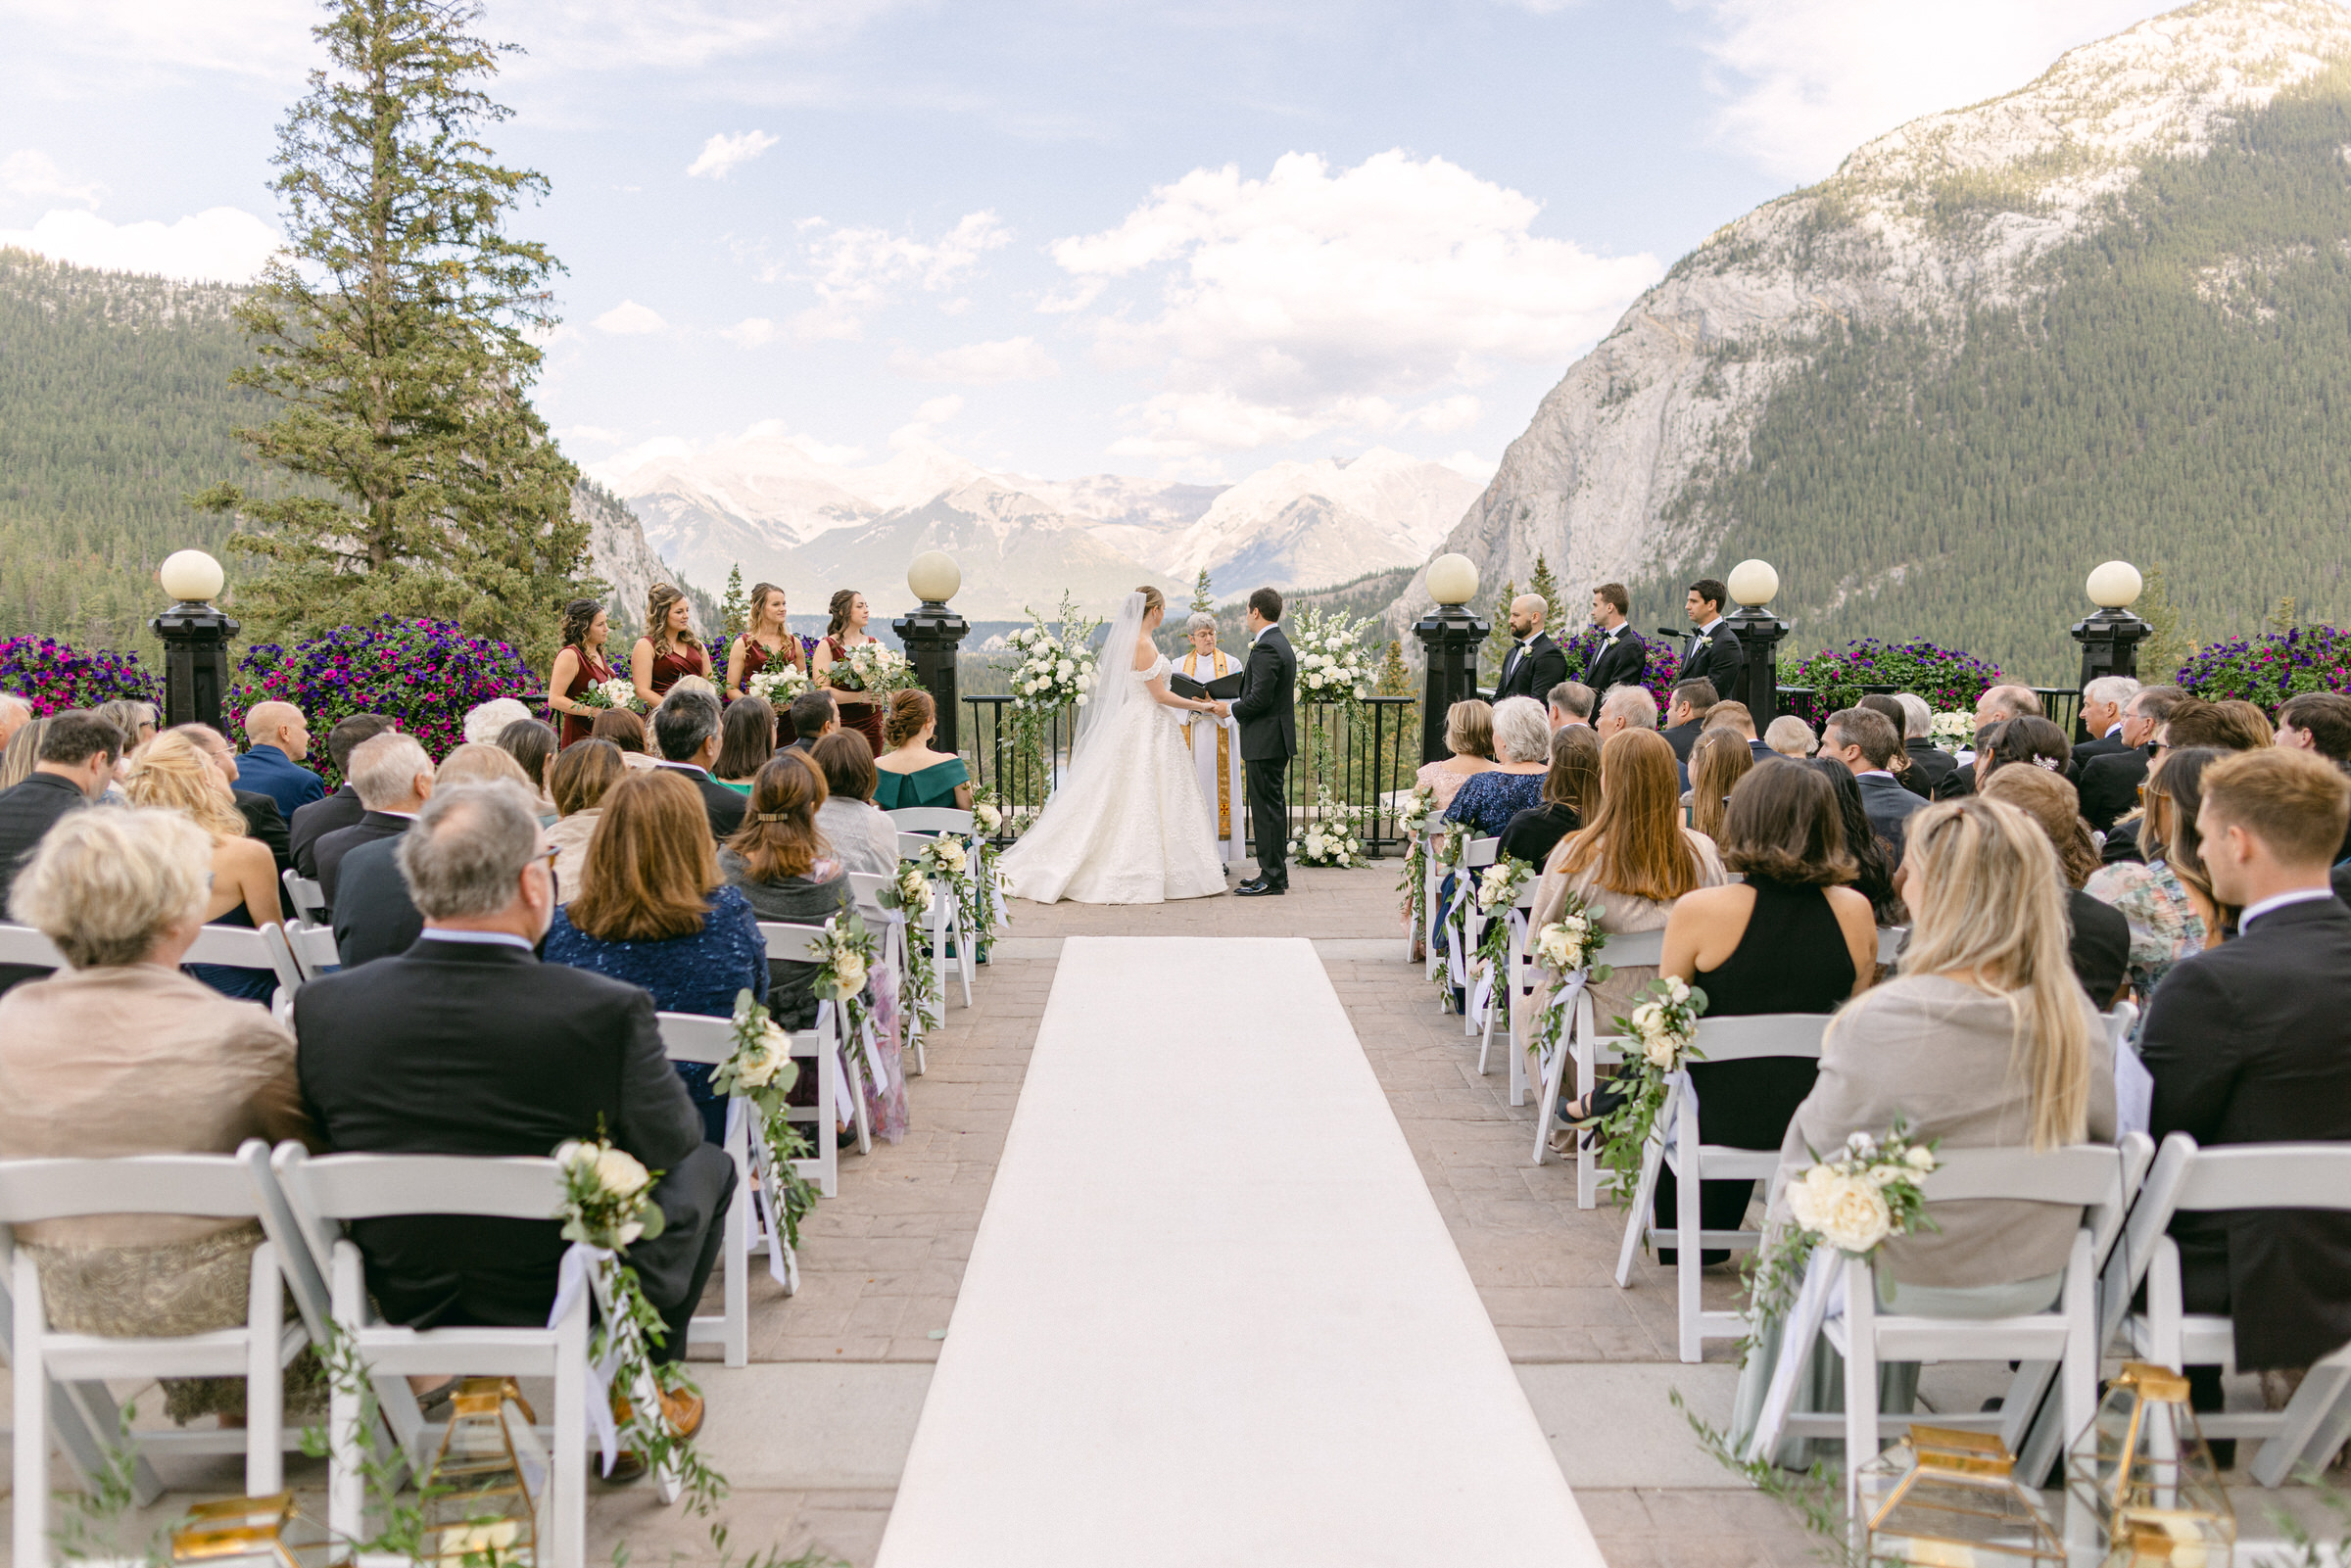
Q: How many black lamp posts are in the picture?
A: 5